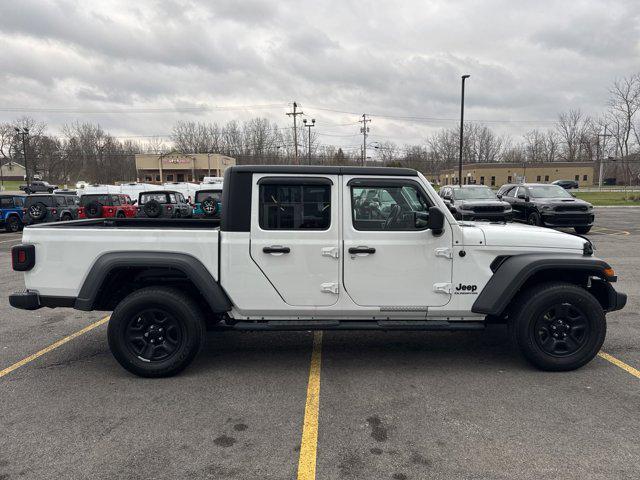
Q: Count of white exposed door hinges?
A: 4